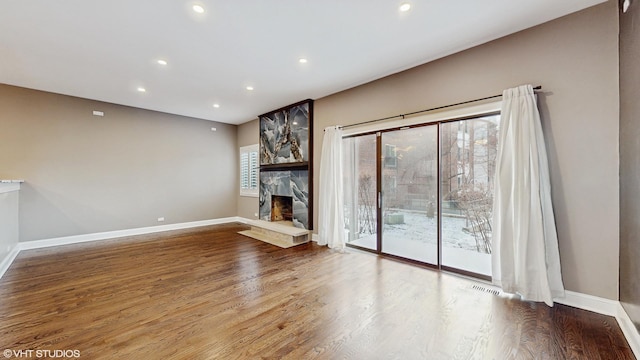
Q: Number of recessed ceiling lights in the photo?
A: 7